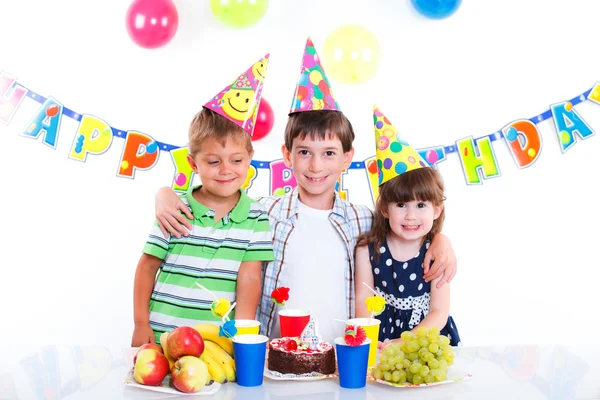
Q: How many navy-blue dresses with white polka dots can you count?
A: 1